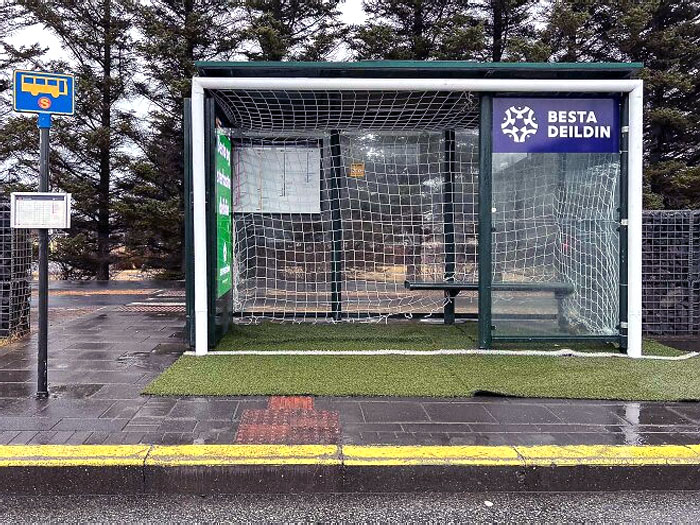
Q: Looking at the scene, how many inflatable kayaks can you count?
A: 0